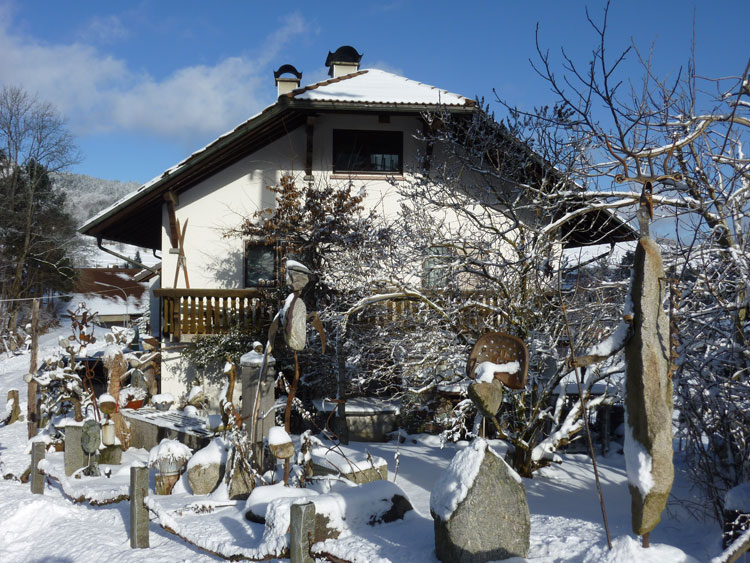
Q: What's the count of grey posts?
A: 3